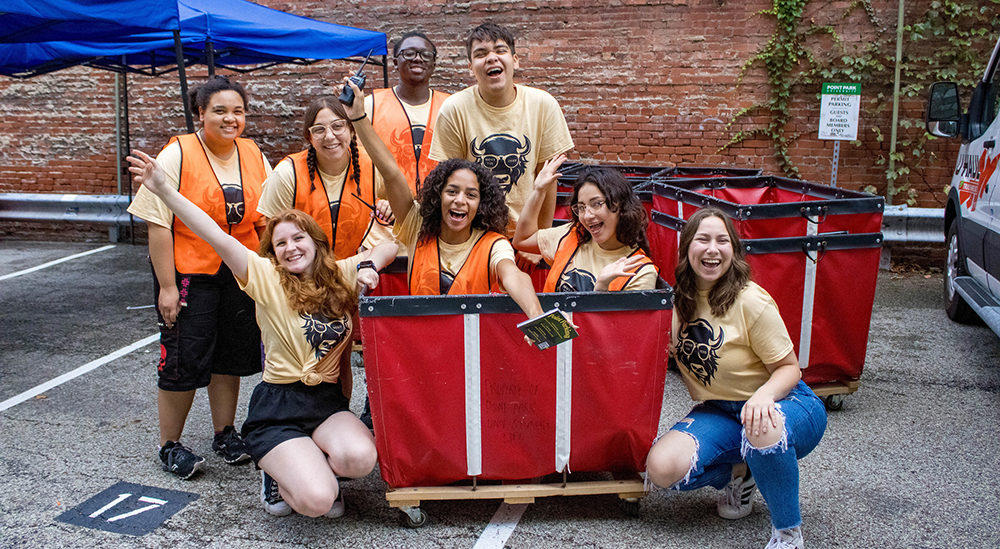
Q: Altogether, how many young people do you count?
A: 8